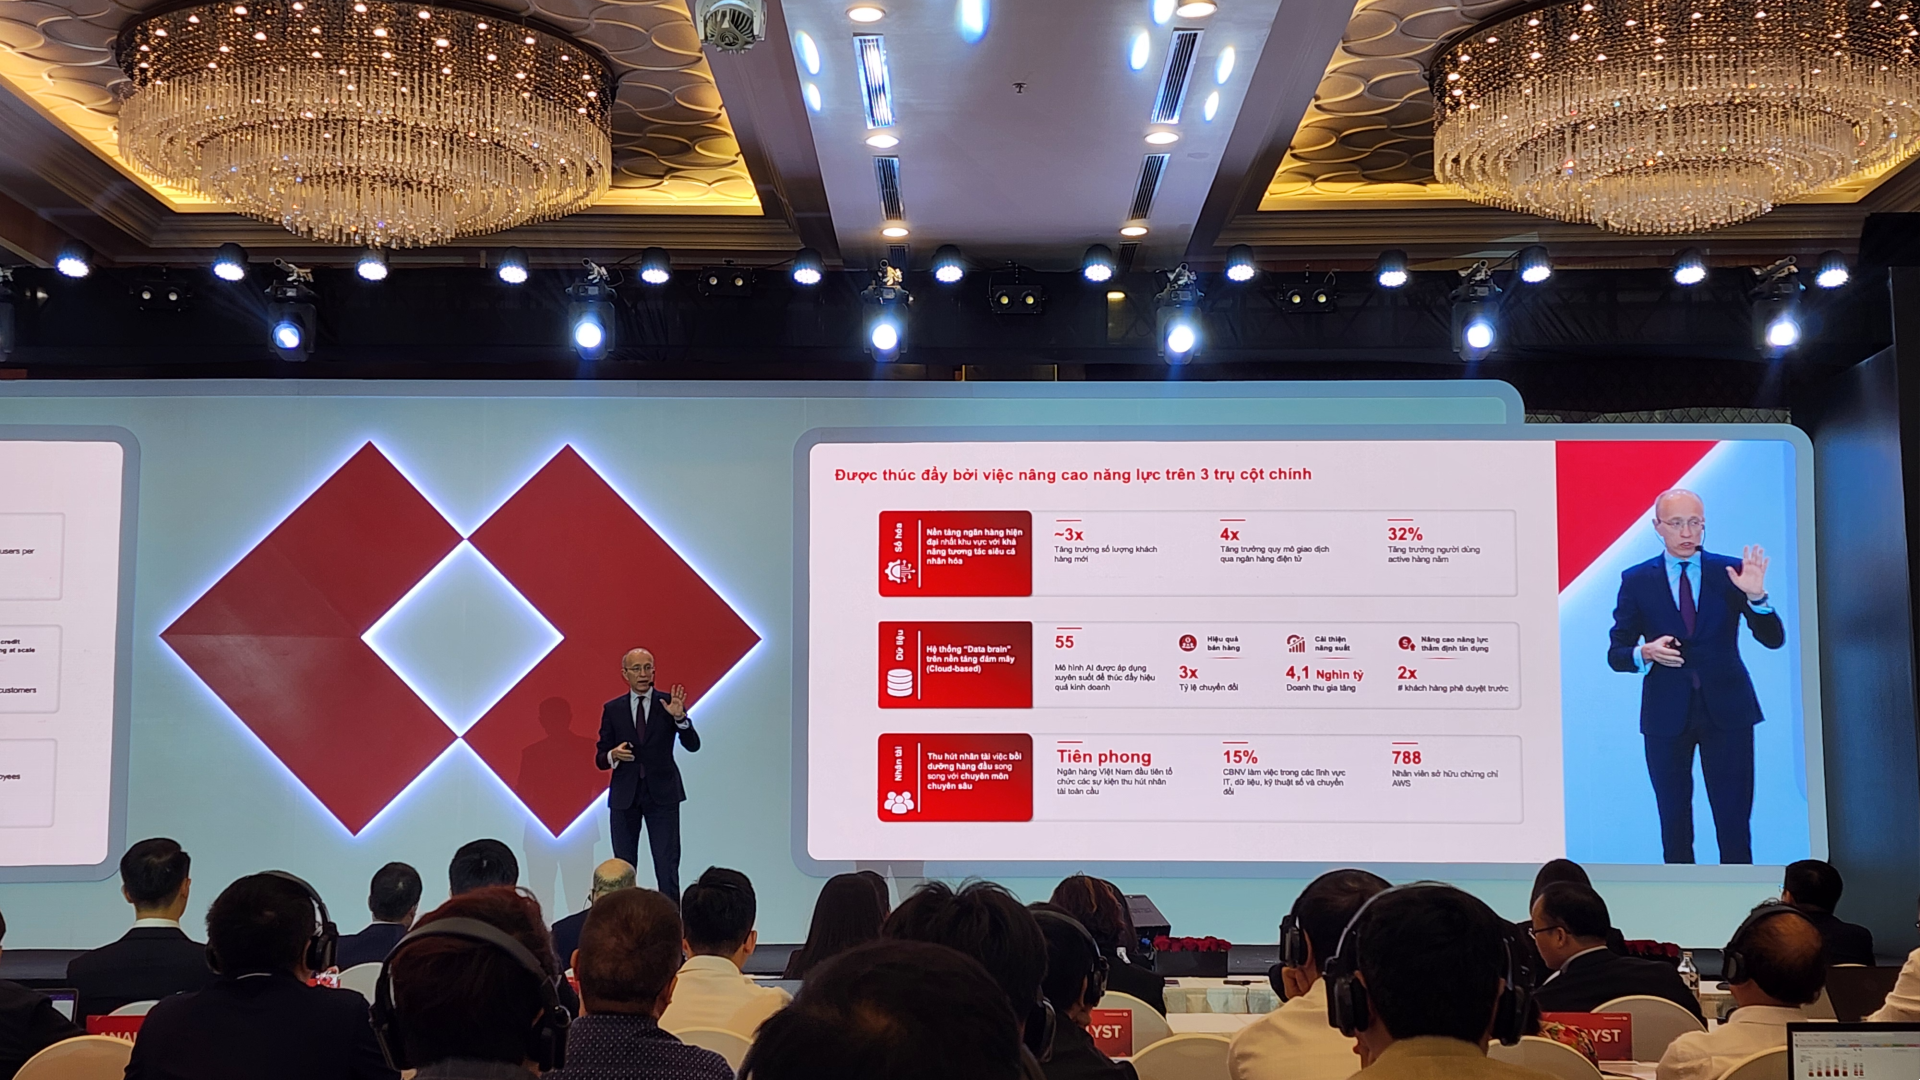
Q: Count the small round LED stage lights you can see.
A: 13